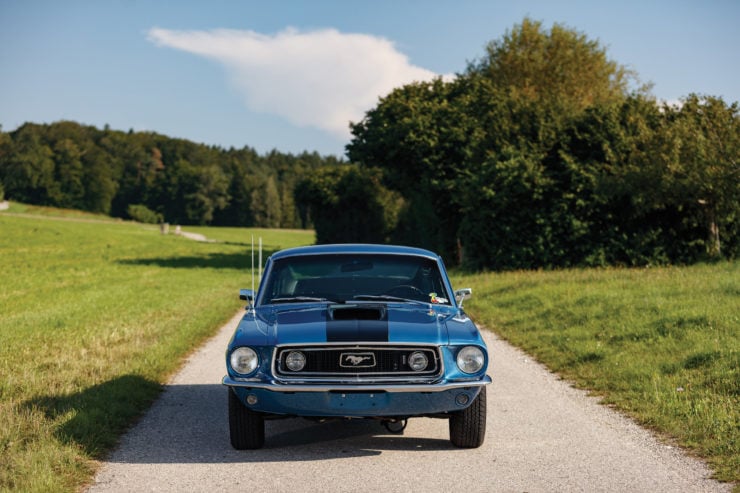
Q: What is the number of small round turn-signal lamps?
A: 2